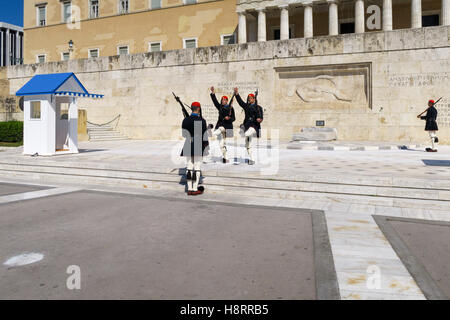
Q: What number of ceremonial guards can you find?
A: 4